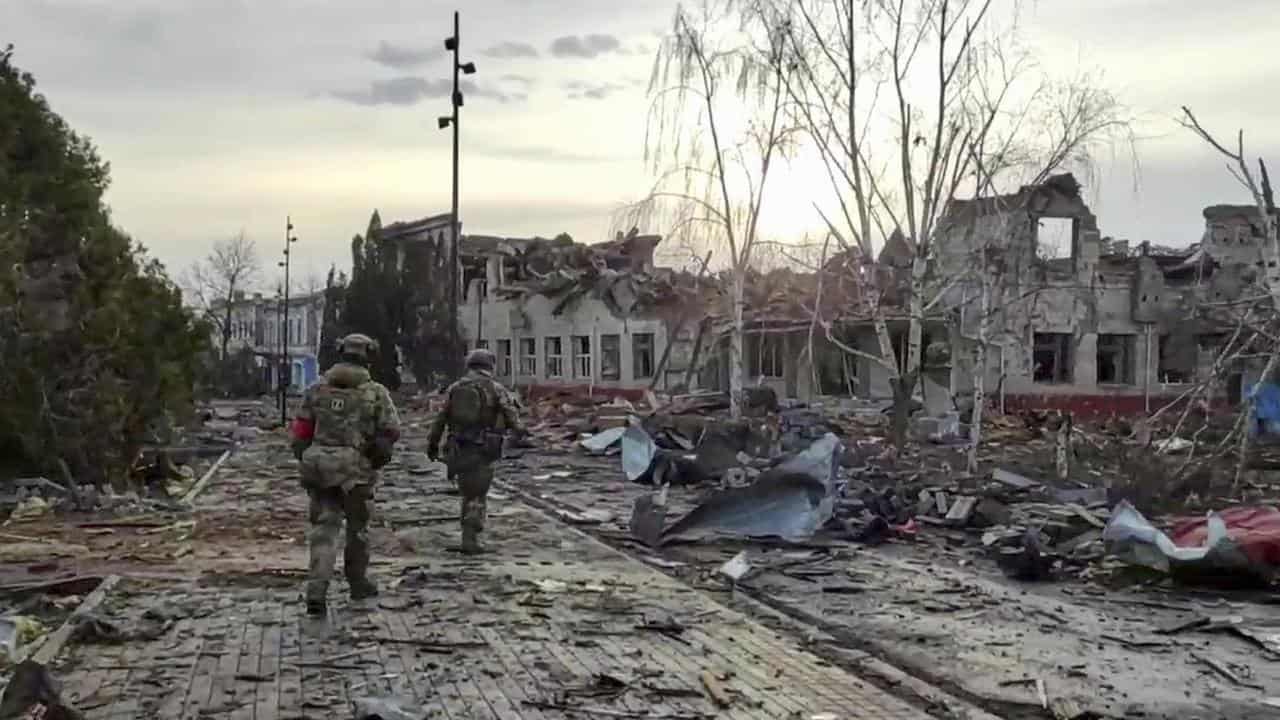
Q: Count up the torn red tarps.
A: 1